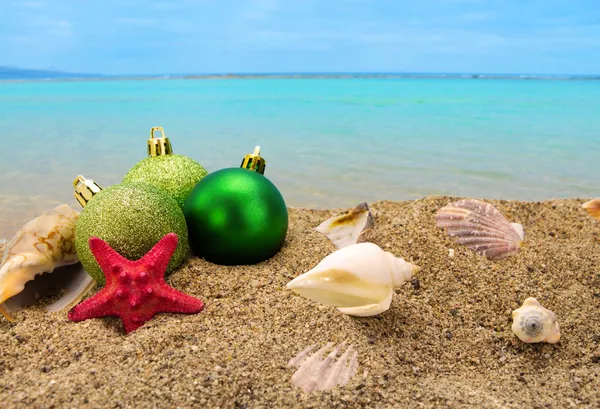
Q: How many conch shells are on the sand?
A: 3